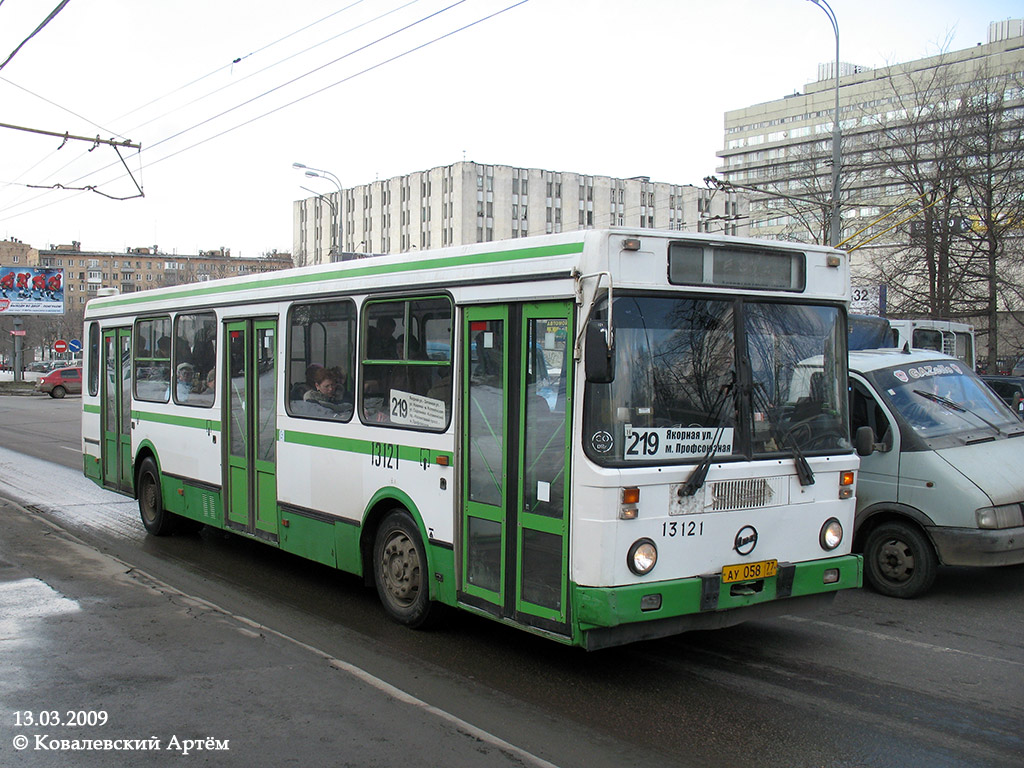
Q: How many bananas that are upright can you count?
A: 0